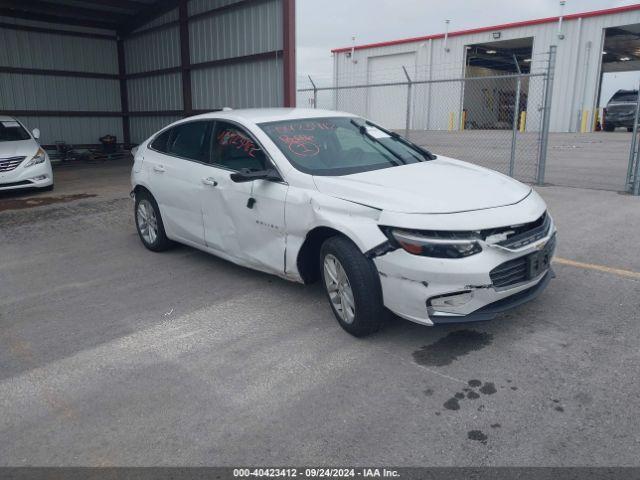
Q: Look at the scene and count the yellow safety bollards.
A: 5